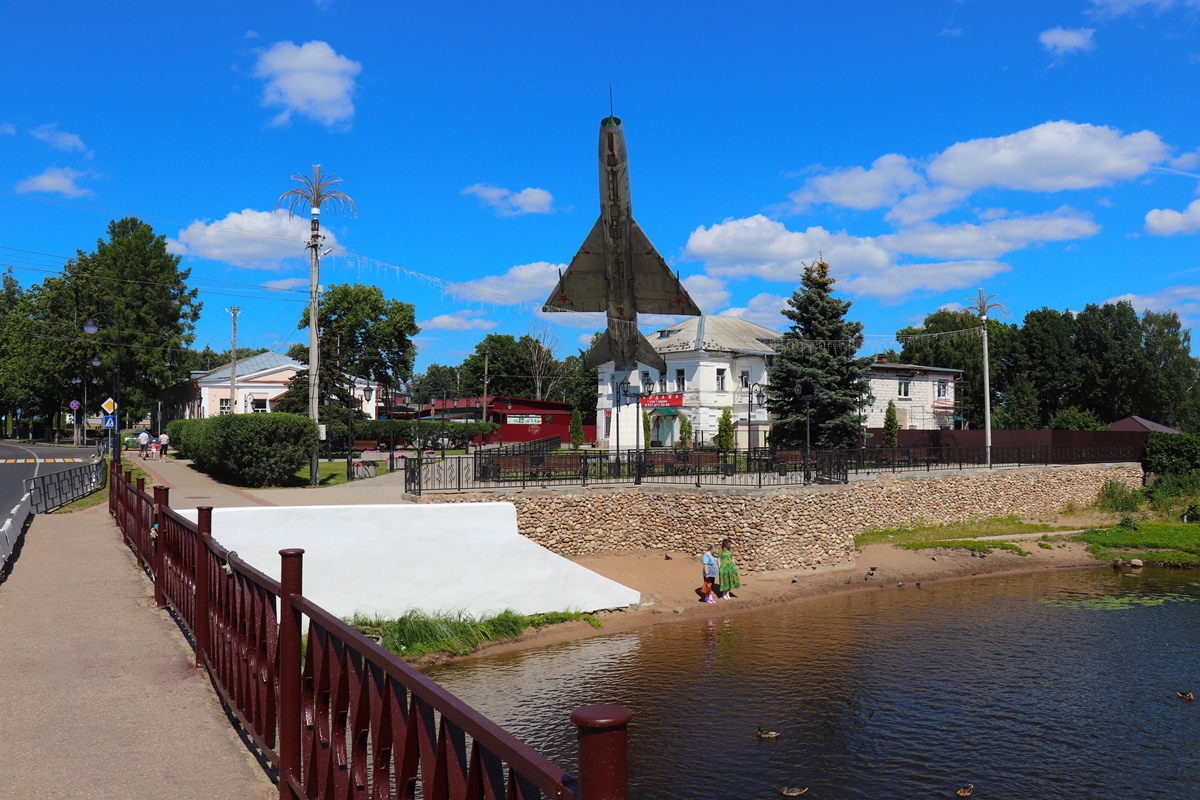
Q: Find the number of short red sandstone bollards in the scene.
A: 0